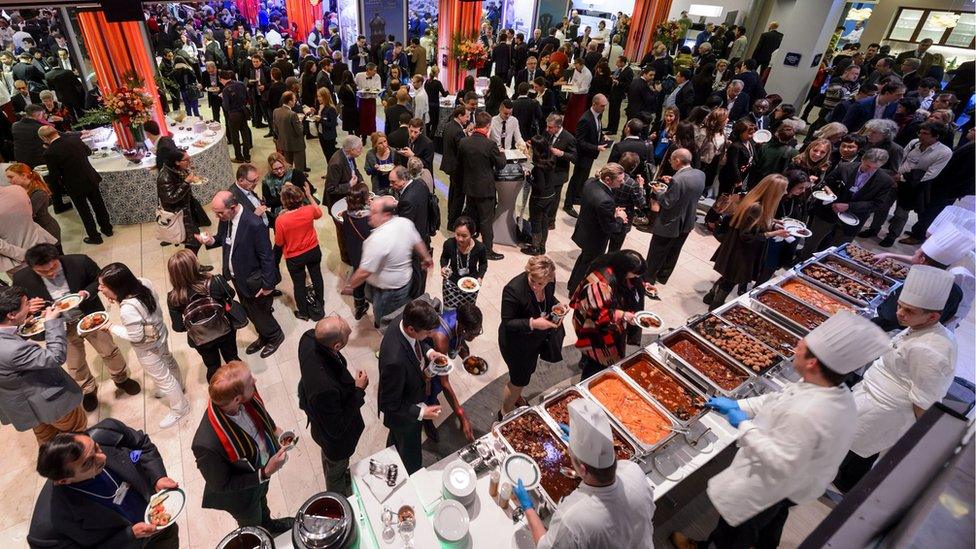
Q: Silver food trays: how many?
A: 12